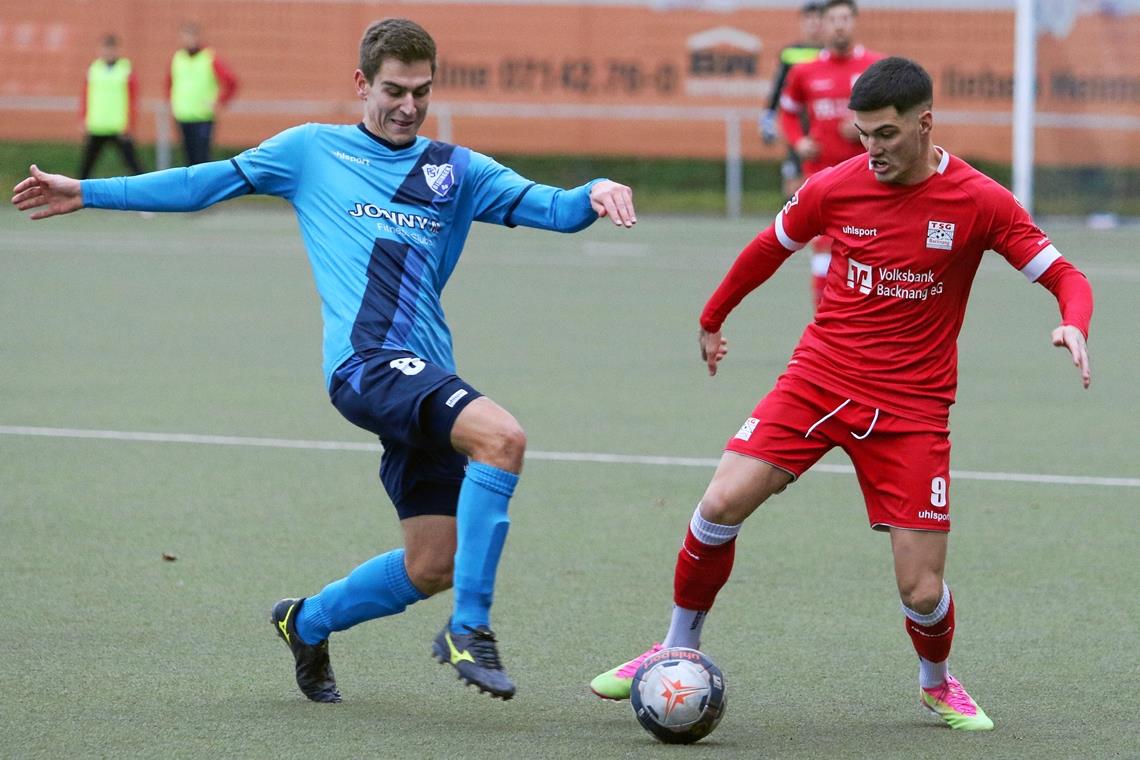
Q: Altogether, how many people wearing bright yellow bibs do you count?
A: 2